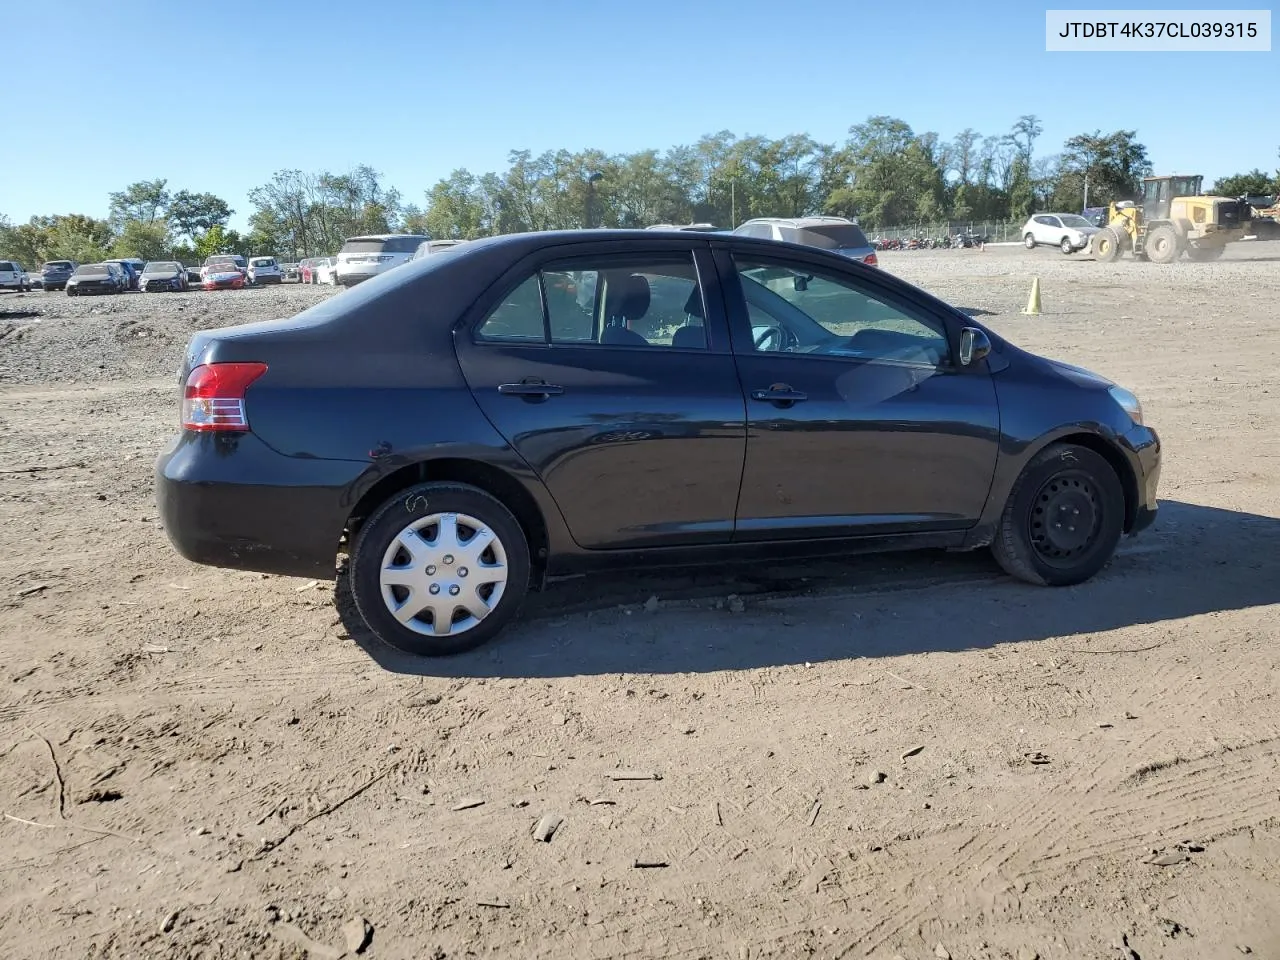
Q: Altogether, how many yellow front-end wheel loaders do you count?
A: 1